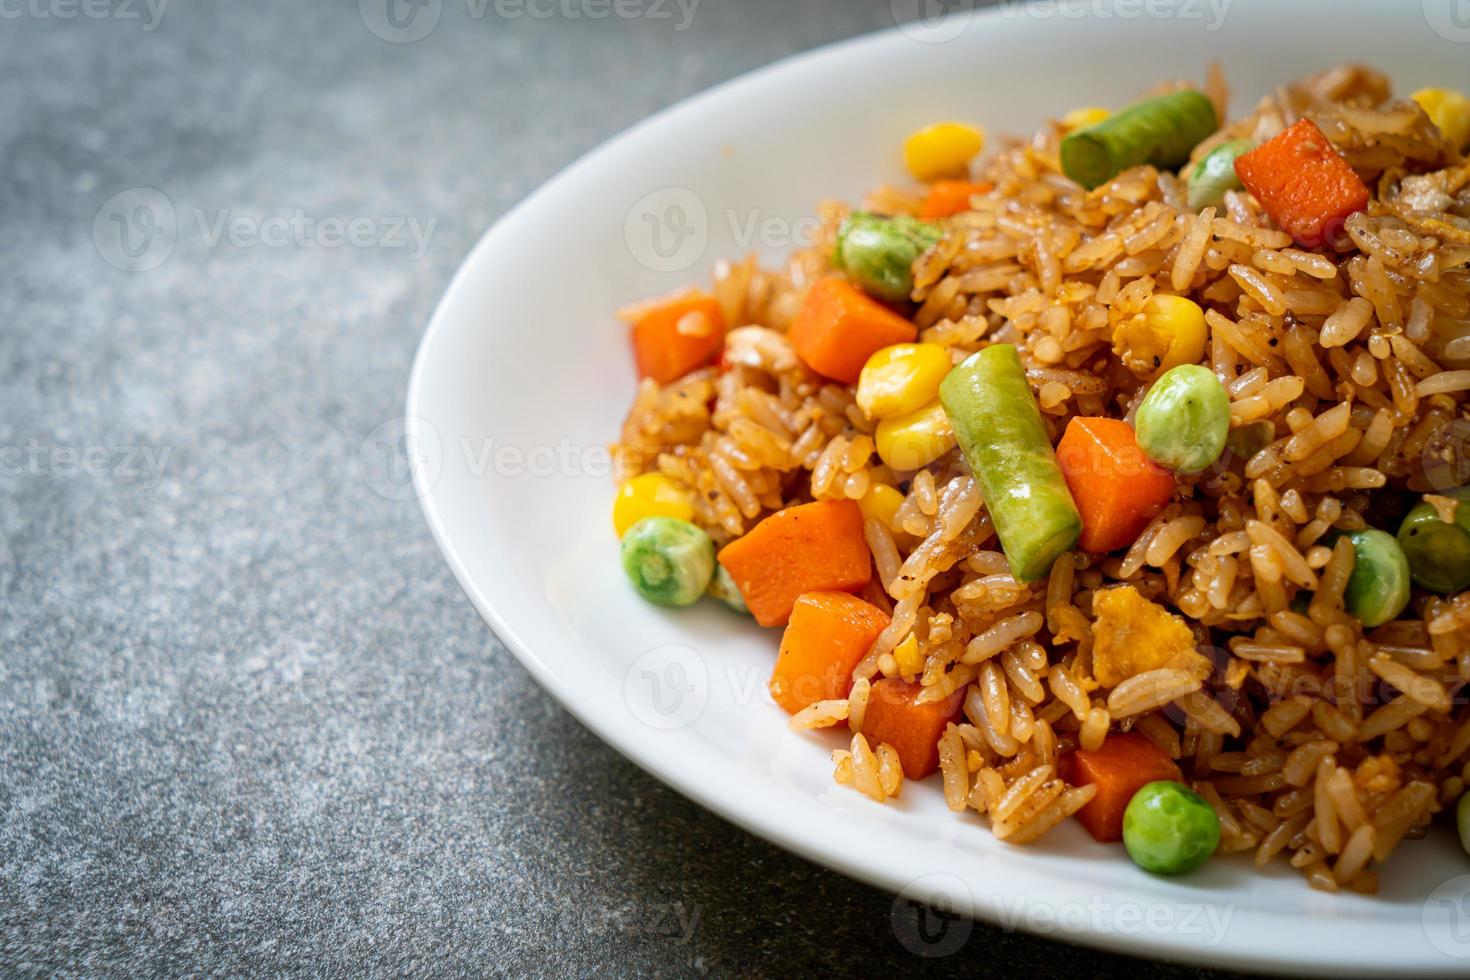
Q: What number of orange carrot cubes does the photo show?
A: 9